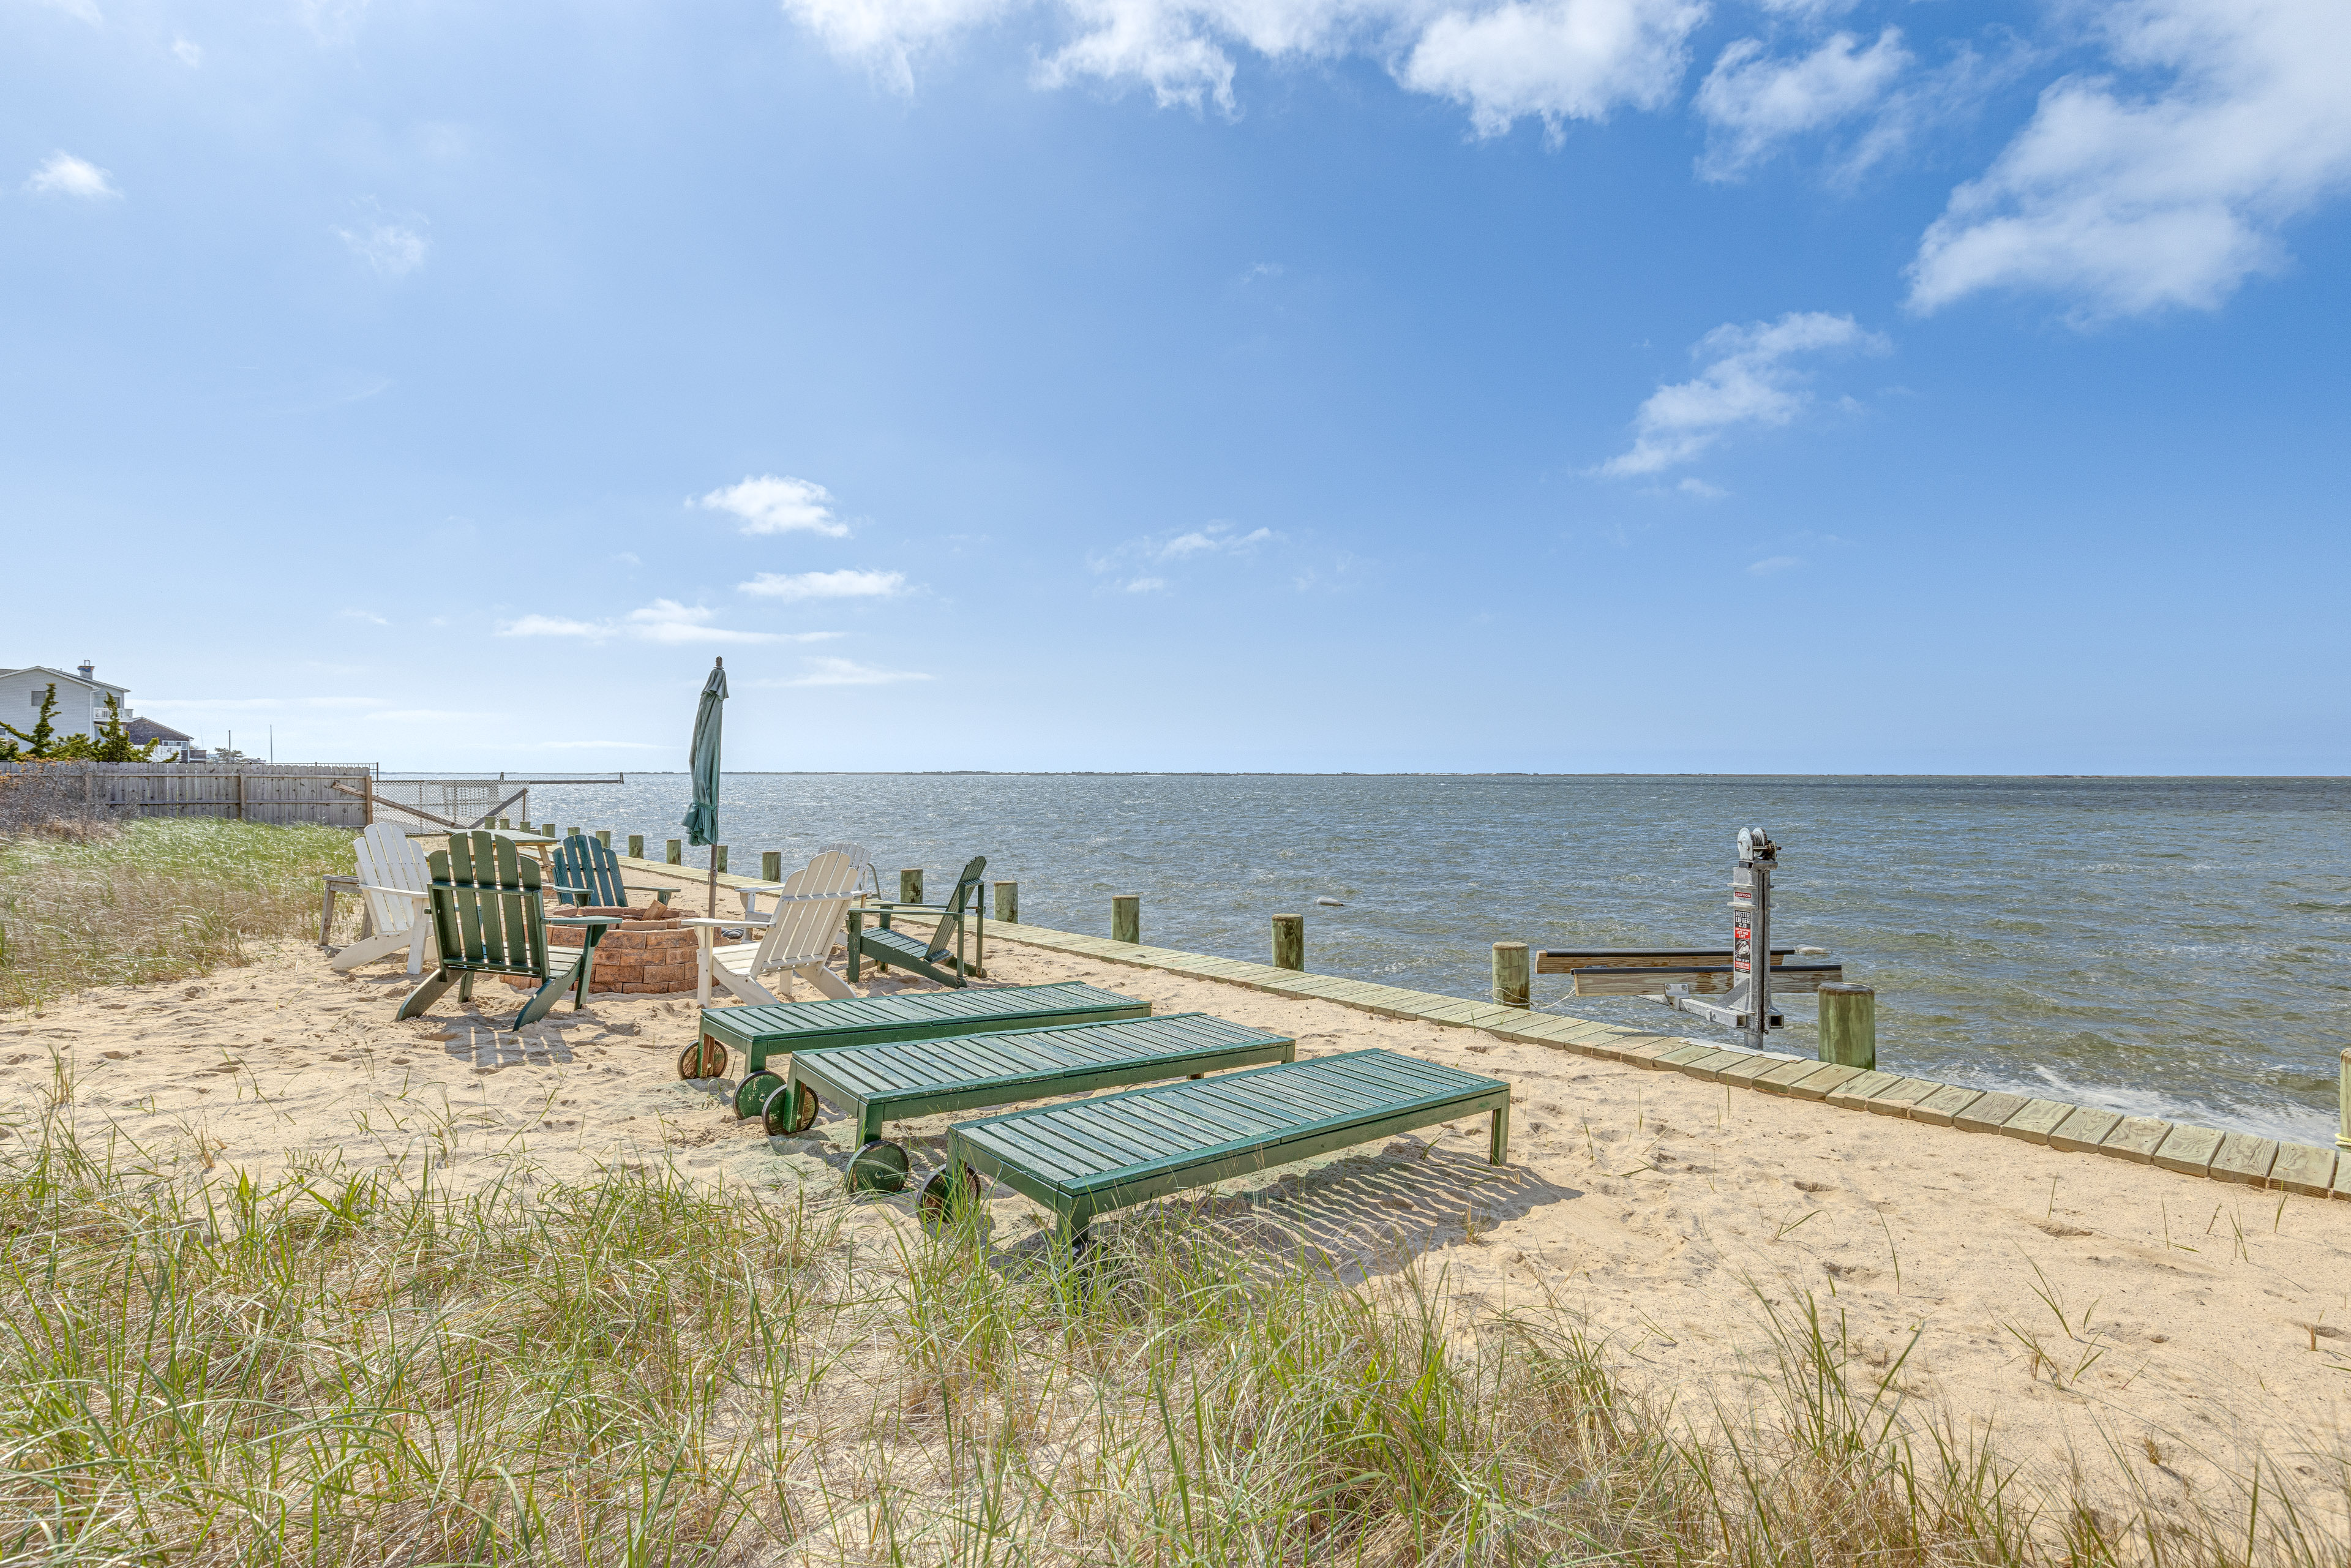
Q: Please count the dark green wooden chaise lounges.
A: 3